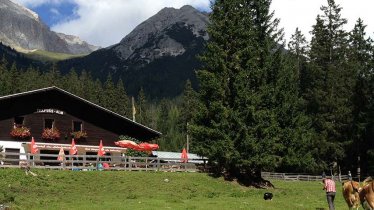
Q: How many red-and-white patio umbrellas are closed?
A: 5